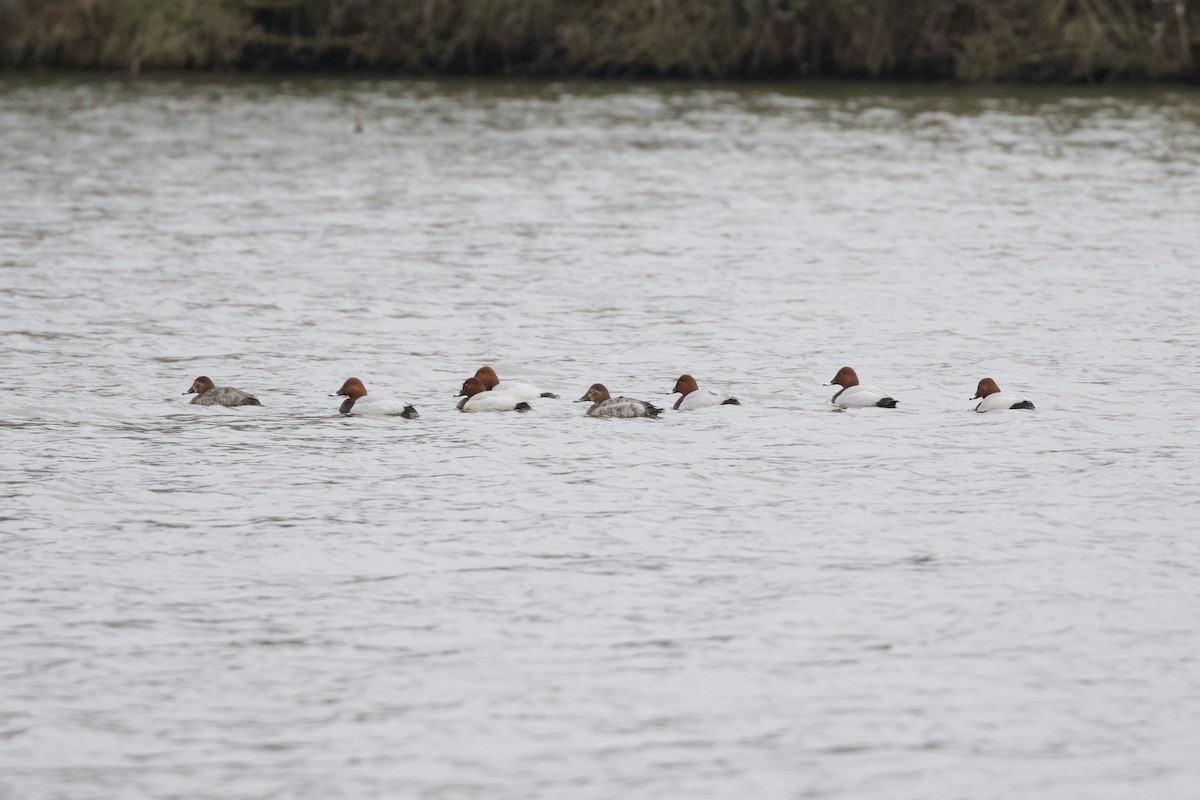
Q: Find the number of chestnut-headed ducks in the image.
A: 6